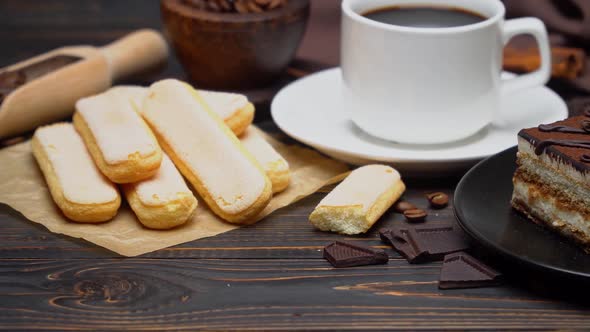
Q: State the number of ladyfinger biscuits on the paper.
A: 6